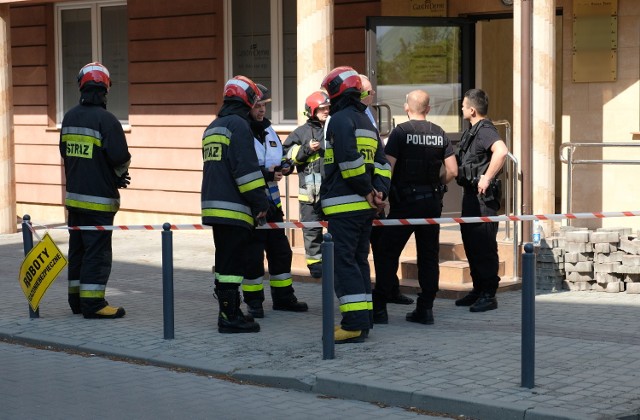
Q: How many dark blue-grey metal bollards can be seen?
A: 4